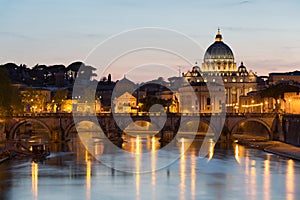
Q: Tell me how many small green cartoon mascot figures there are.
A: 0